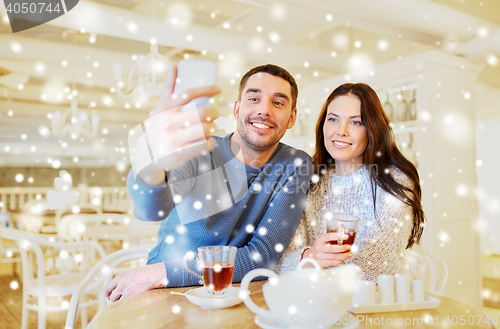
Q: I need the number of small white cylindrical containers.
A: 3